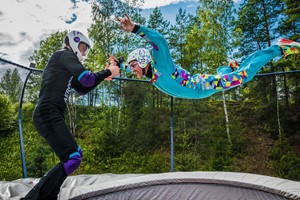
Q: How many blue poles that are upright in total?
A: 2